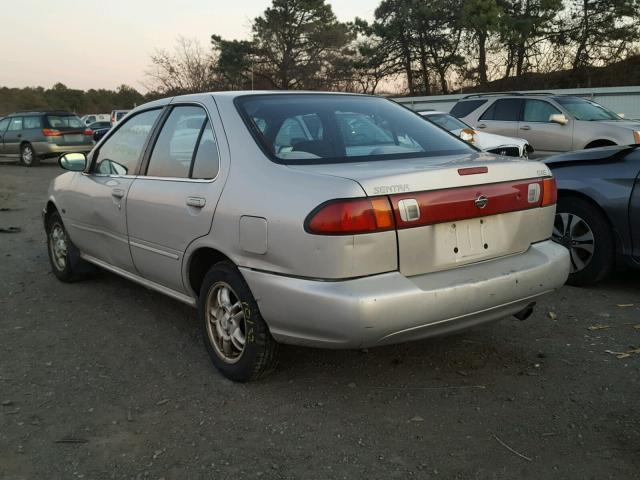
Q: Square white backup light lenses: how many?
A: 2